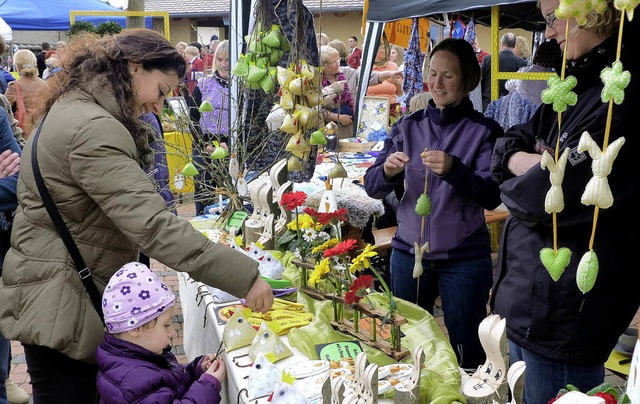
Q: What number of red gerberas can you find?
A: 5